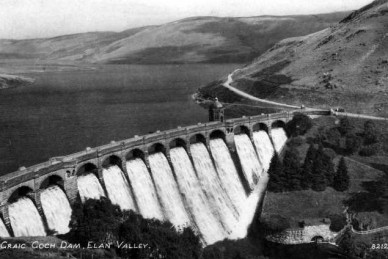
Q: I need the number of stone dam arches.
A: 12